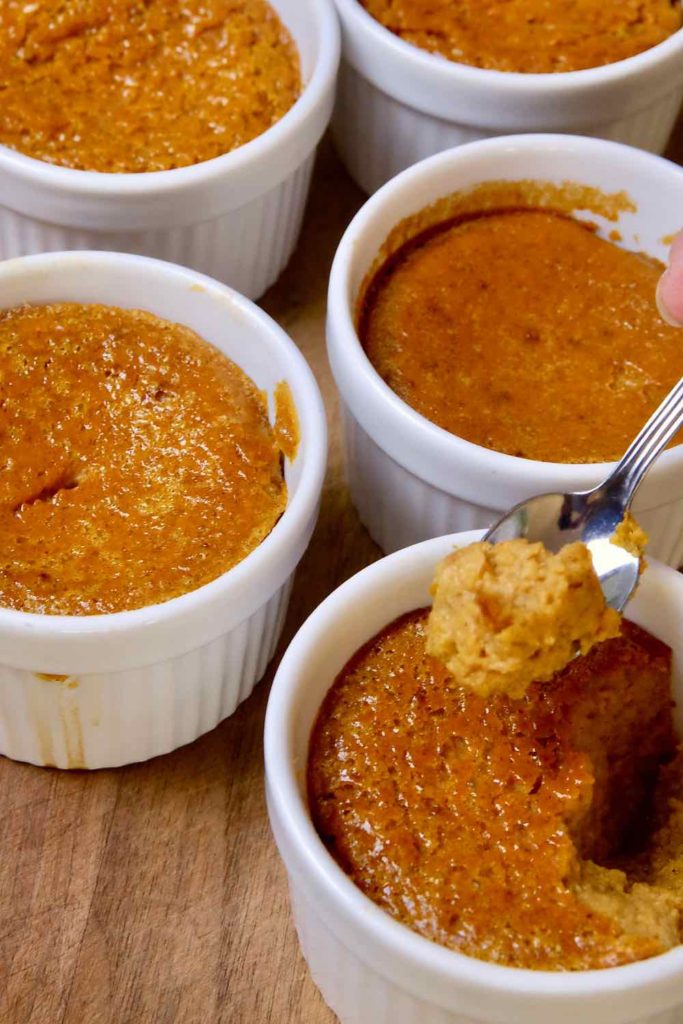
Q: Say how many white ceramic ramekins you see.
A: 5